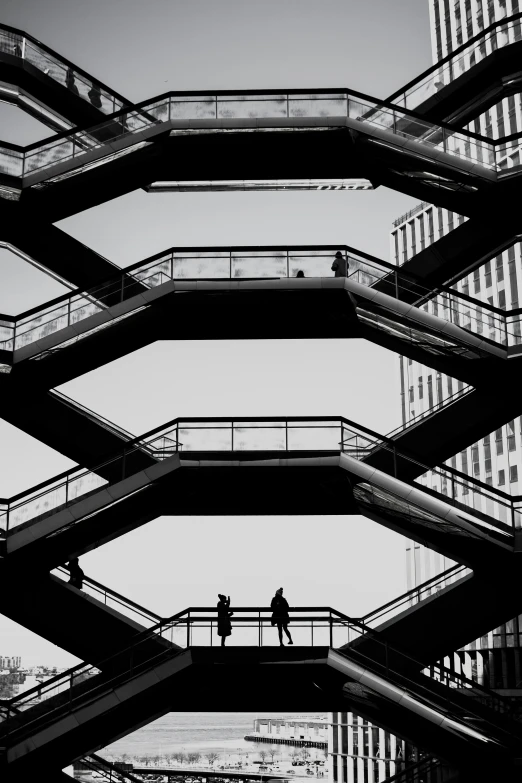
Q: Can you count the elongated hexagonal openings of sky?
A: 3